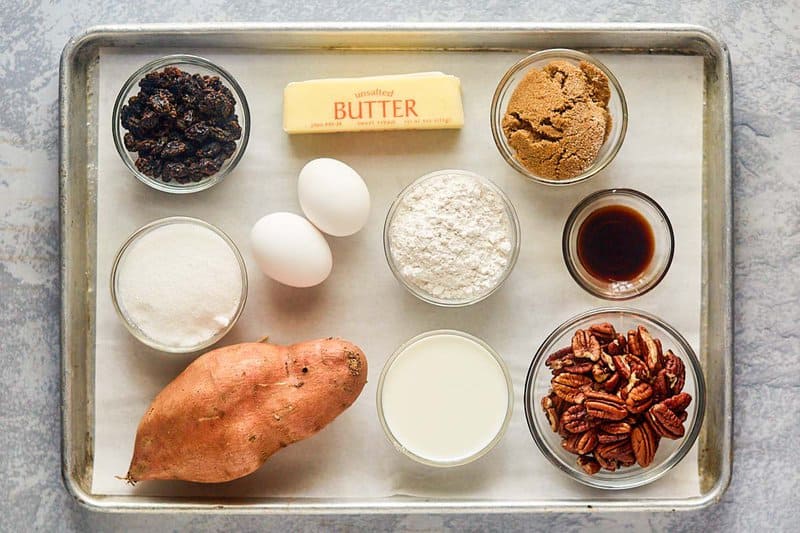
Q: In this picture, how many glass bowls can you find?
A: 7